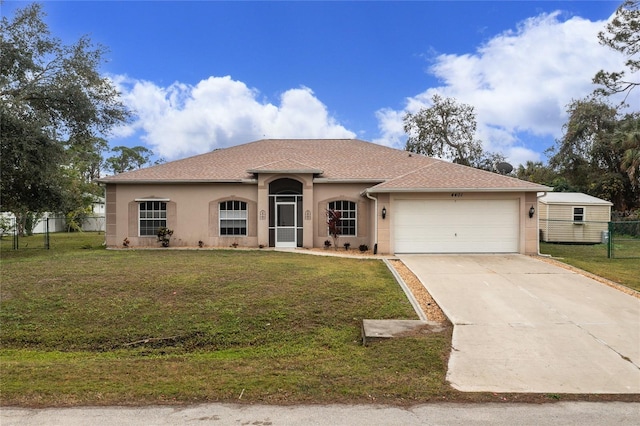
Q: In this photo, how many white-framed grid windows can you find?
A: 3